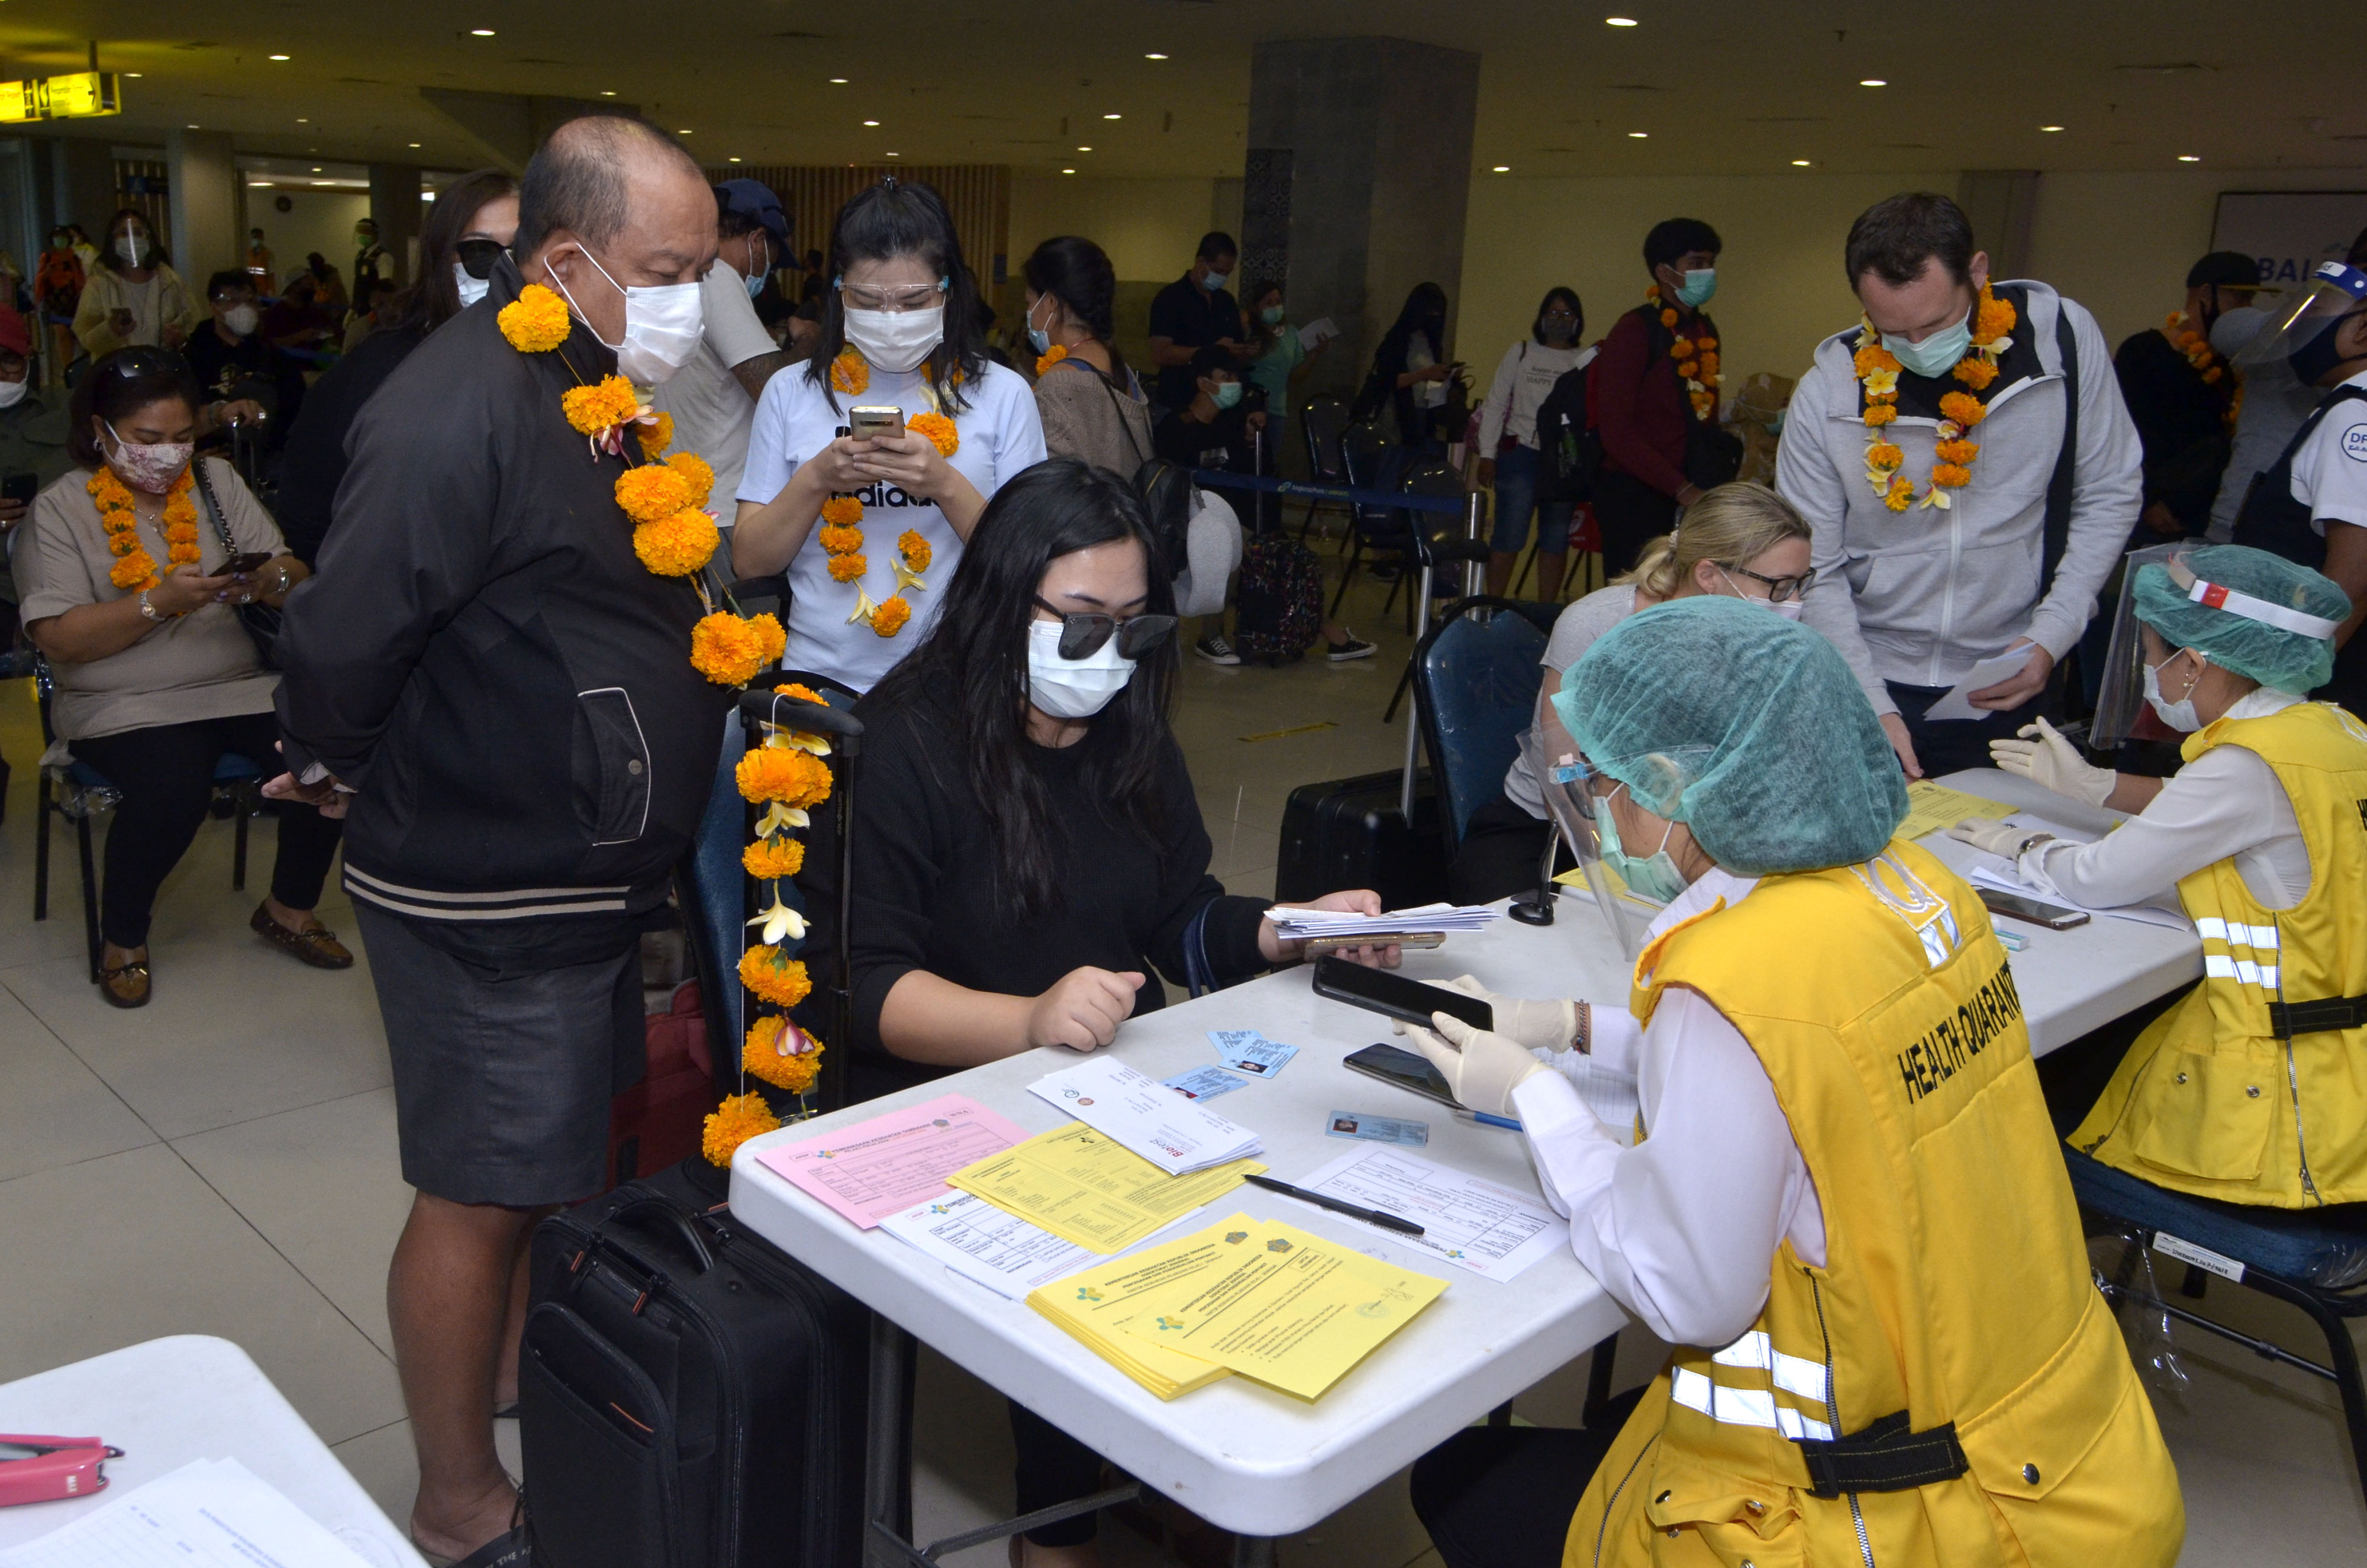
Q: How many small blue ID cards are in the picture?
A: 4